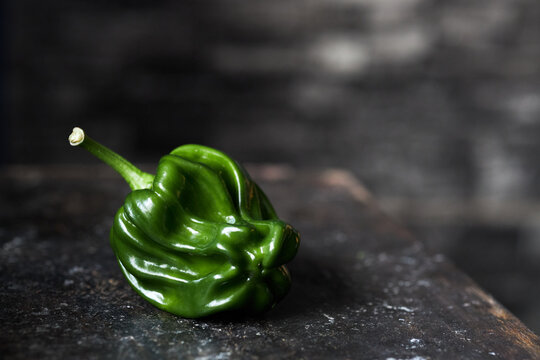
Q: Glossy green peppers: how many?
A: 1